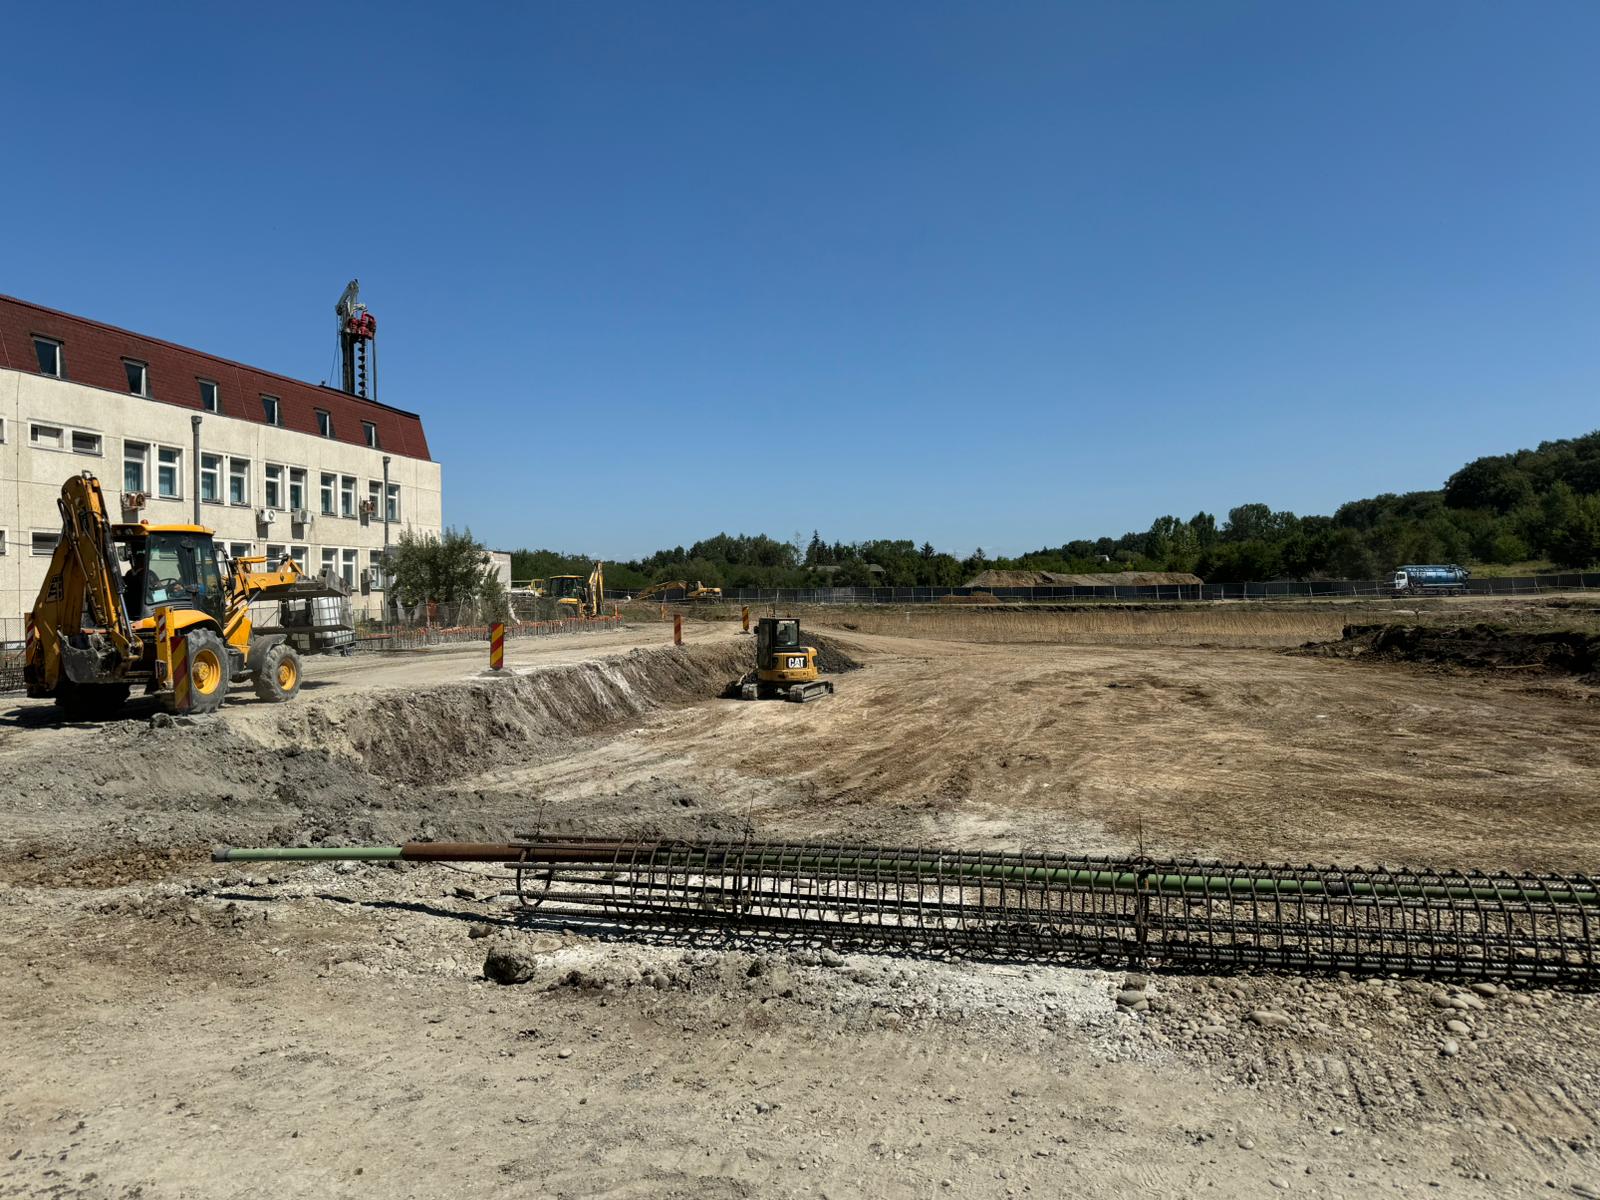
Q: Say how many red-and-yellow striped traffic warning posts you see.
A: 4